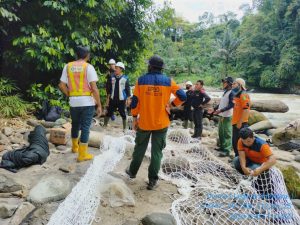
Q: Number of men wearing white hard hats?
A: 3